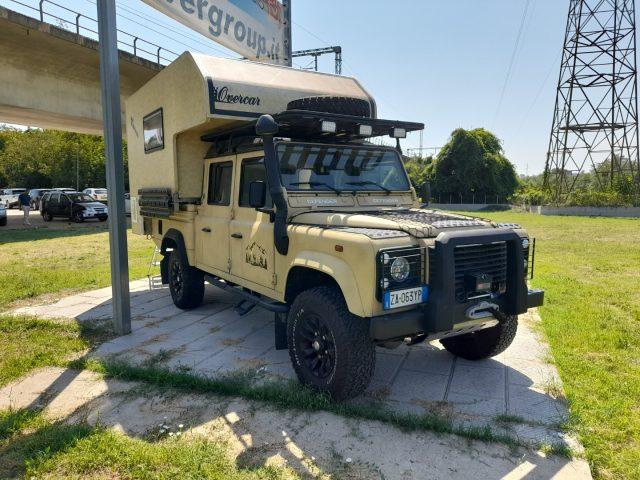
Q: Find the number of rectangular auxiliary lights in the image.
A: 3